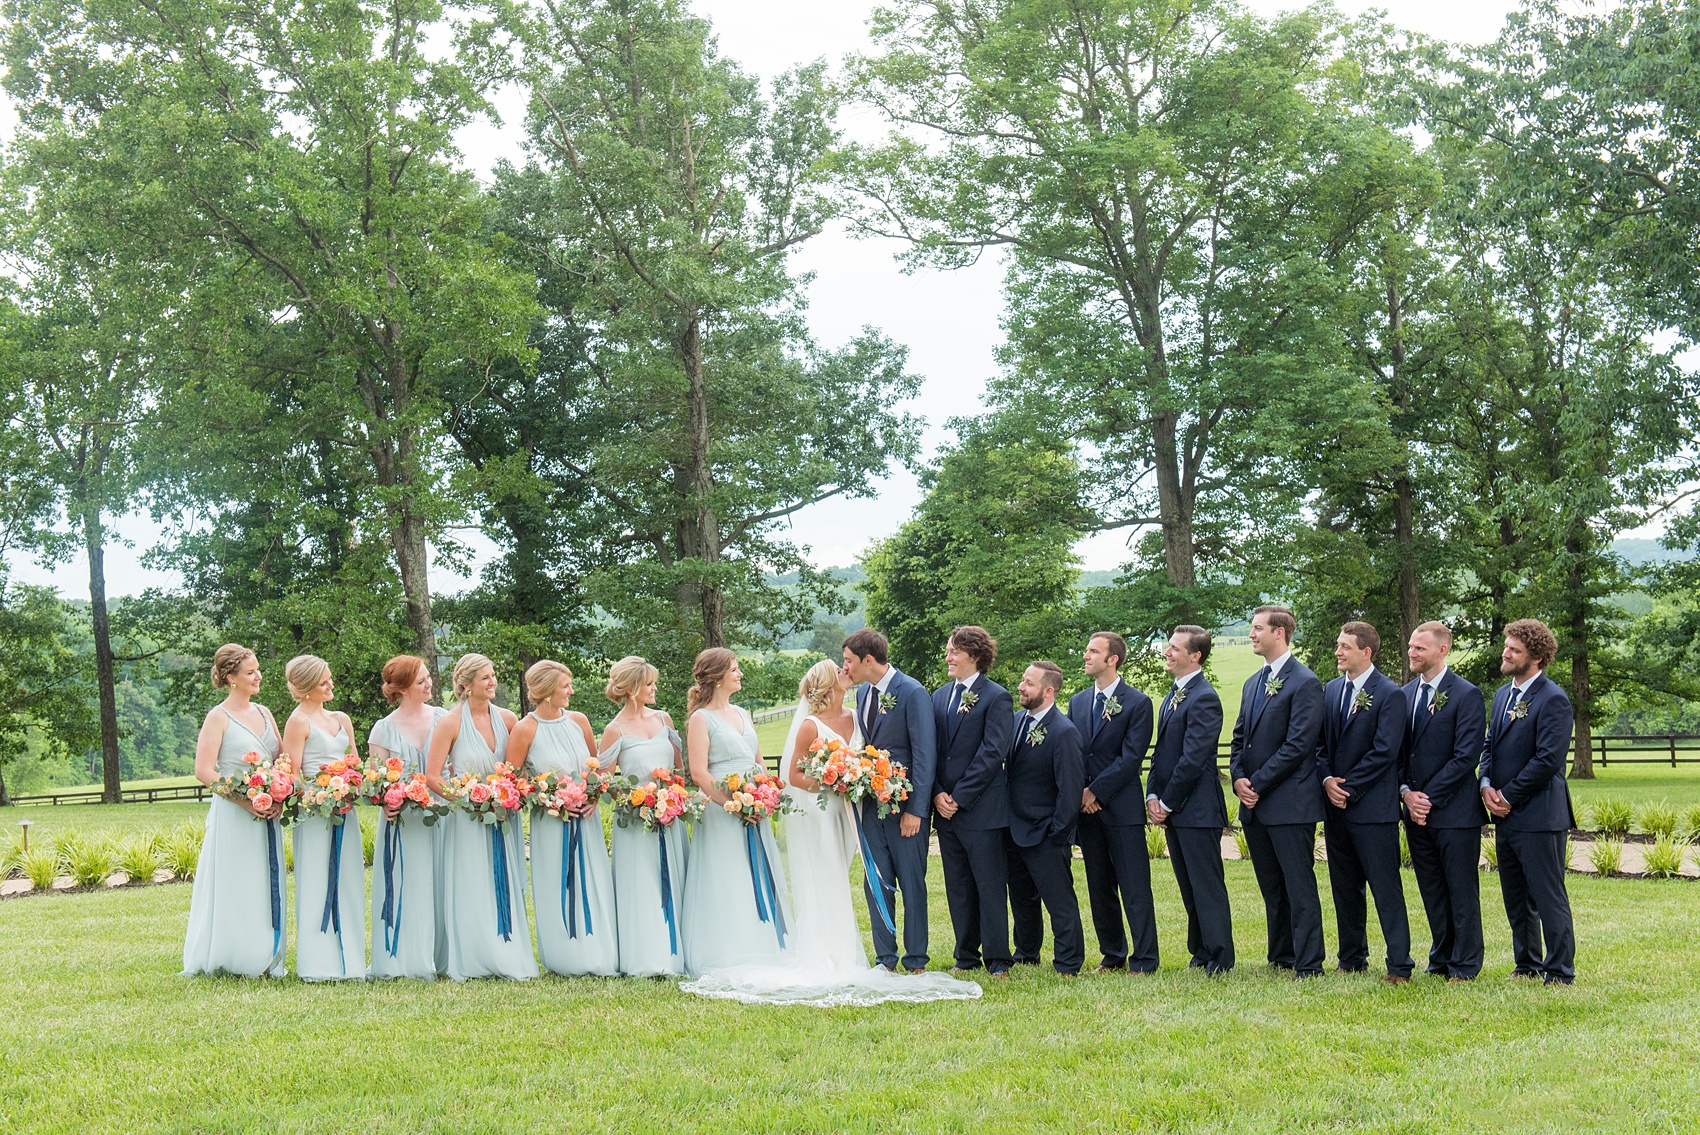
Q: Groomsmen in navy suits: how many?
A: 8